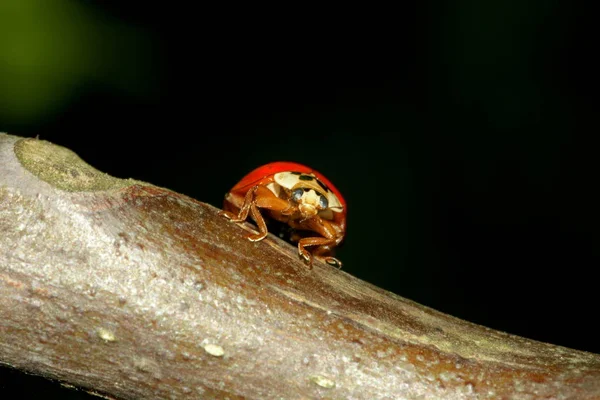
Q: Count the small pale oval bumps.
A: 3